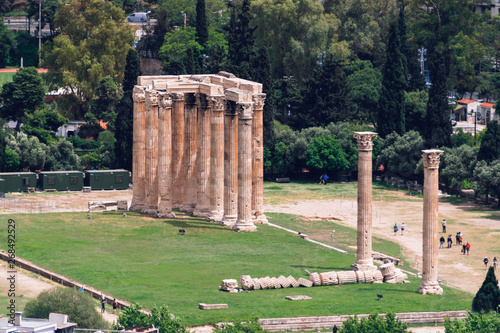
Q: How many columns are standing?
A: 12